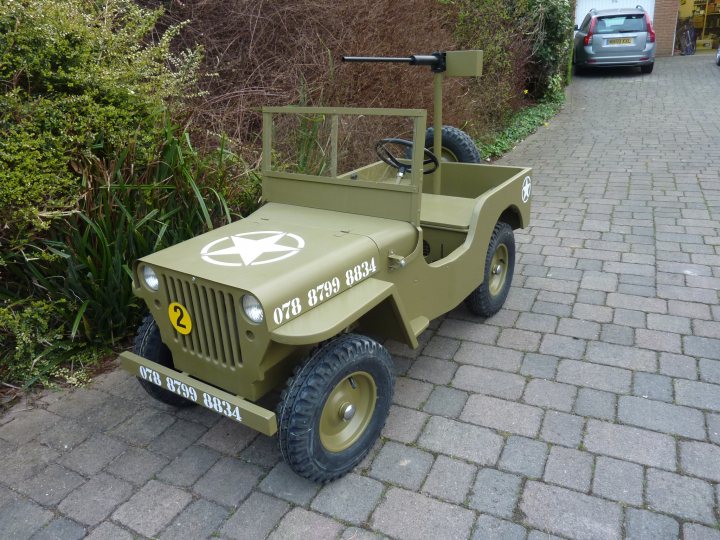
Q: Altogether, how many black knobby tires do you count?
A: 4